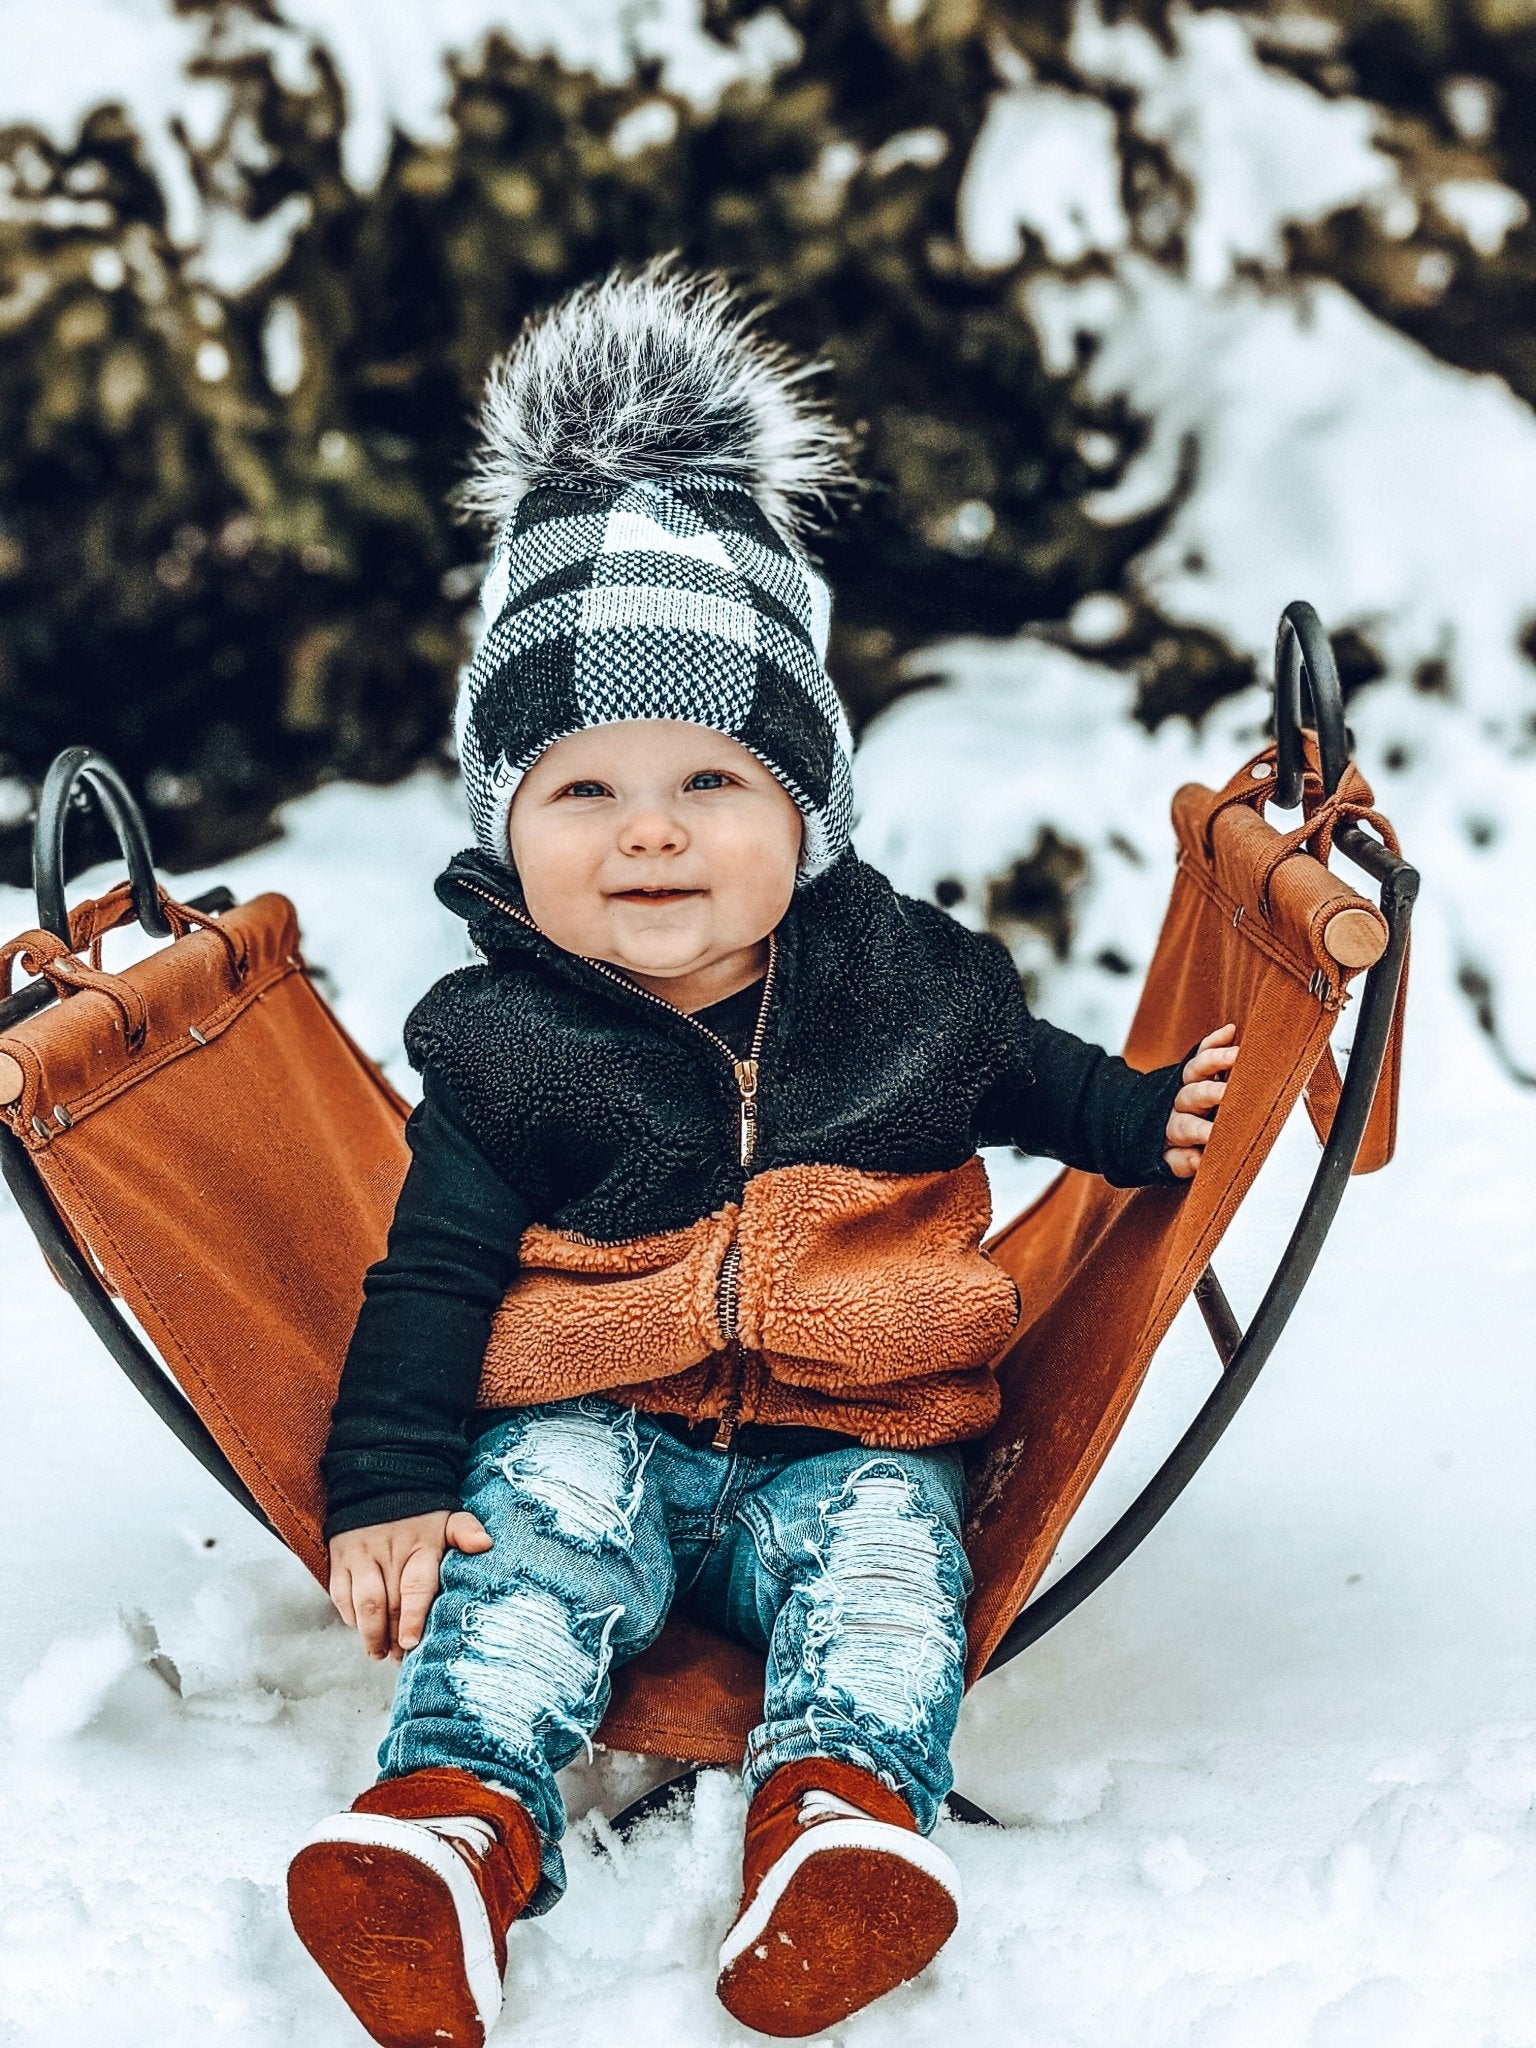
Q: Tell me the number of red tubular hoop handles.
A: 0